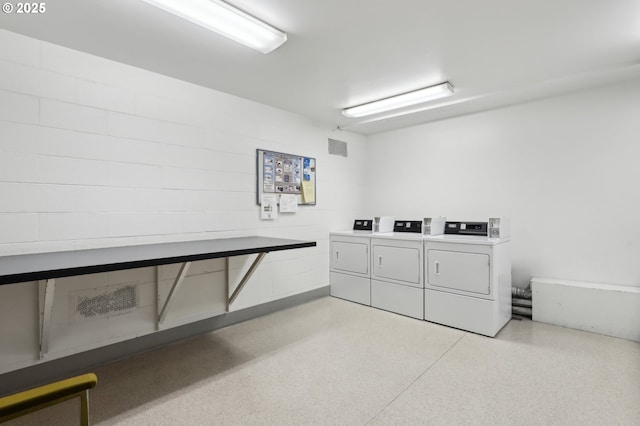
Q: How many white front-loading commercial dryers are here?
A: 3